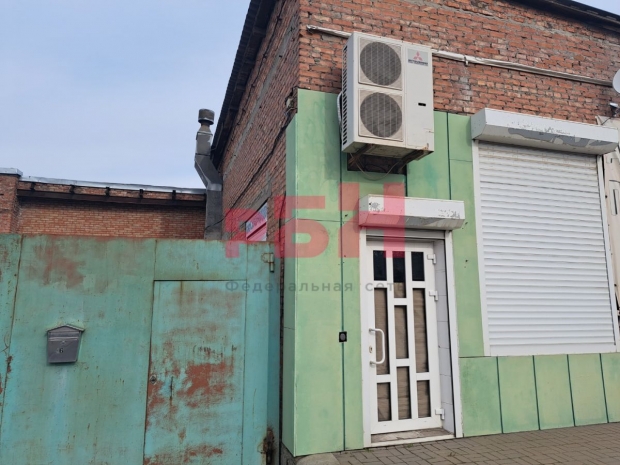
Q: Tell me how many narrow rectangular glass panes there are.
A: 9